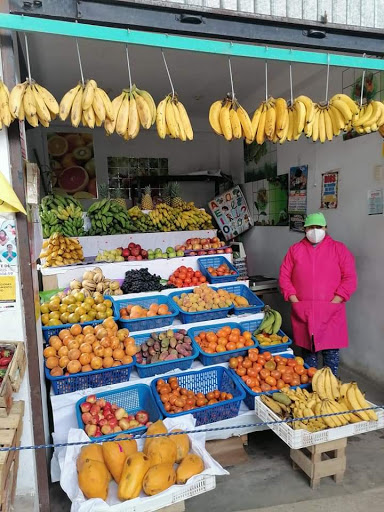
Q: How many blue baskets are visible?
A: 12